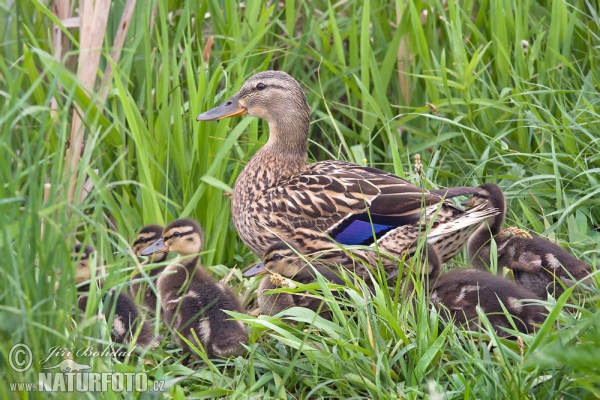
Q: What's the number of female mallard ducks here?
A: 1